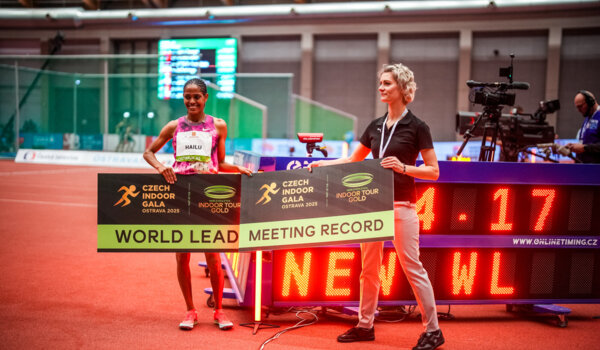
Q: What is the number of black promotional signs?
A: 2